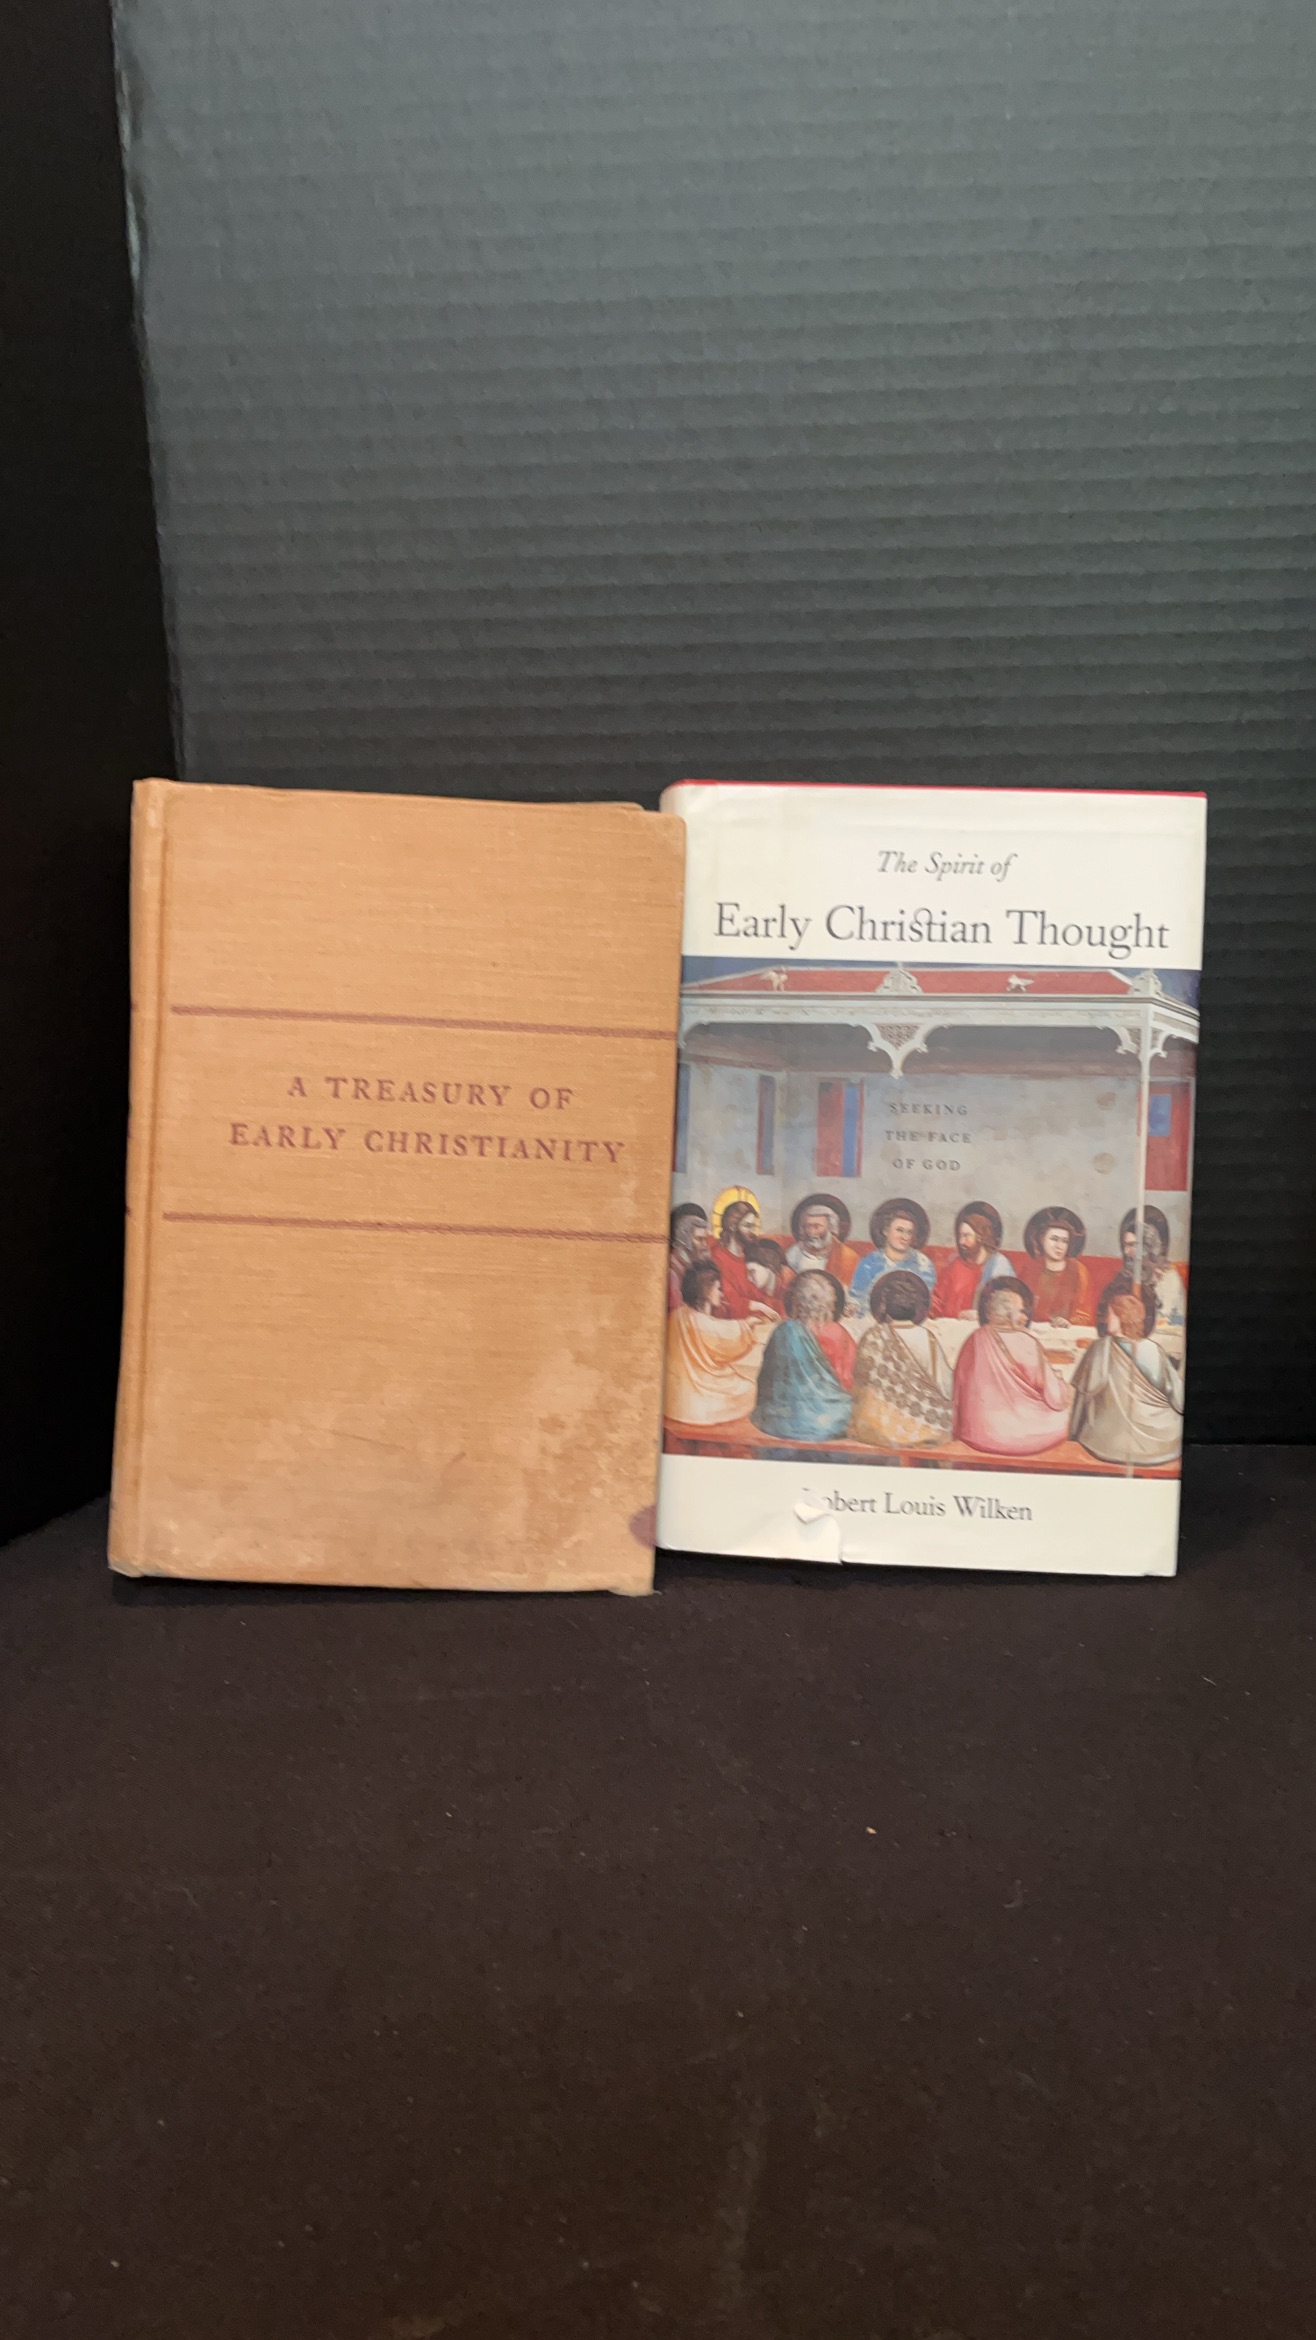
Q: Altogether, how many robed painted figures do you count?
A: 13